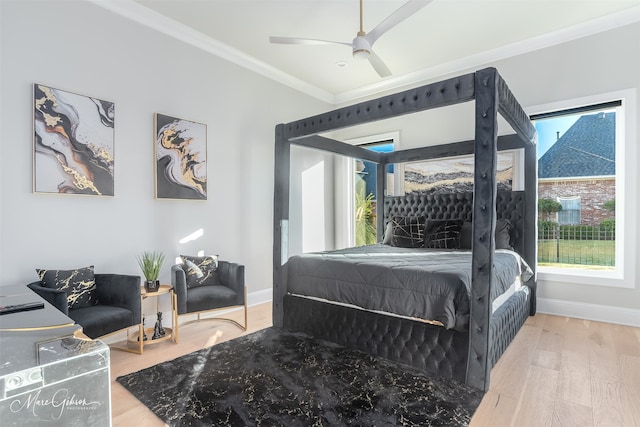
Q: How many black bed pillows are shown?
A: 2